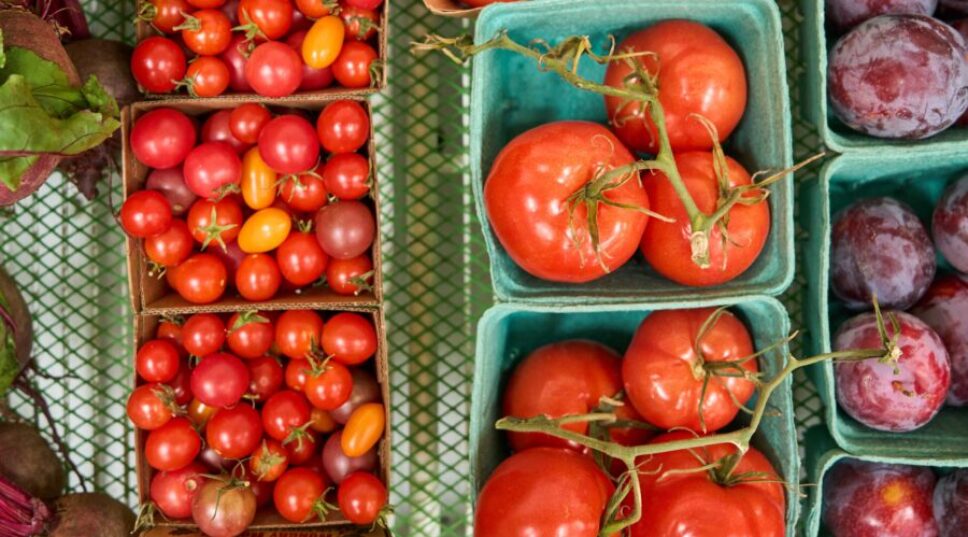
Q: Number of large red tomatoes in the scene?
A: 7